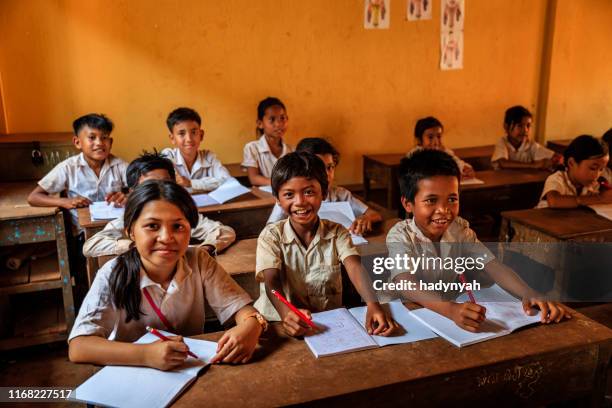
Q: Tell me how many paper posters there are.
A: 4